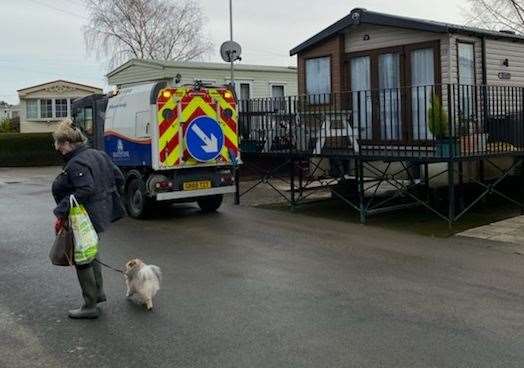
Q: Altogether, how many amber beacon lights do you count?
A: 2